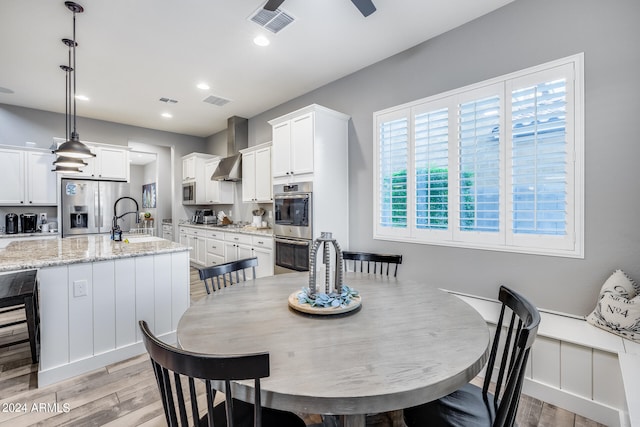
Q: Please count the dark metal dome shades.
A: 3